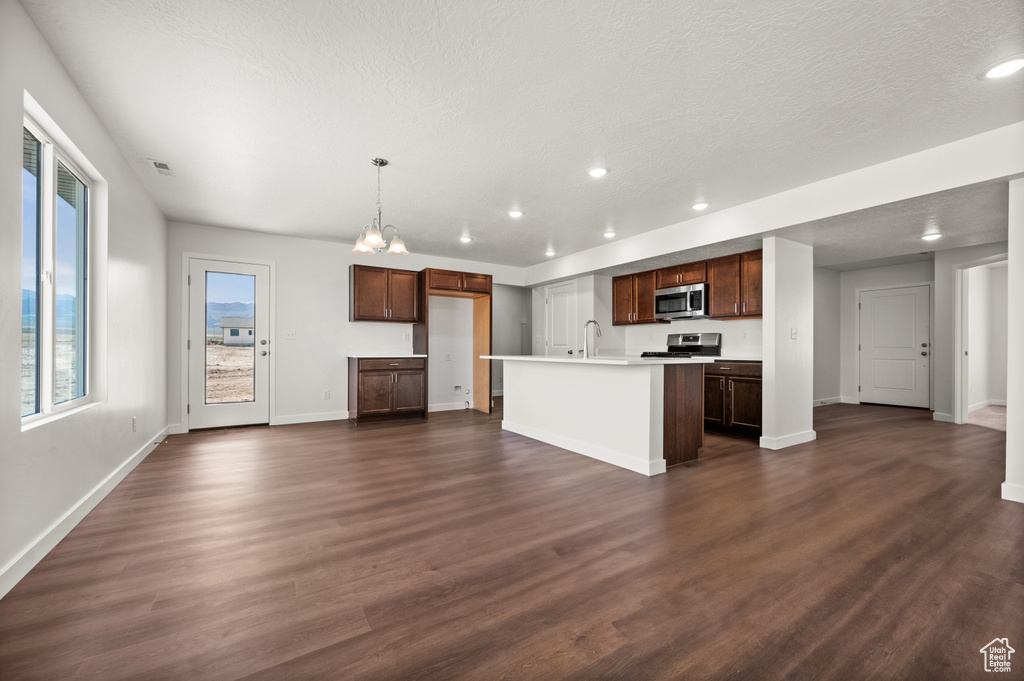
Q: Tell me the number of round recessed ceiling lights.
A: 8